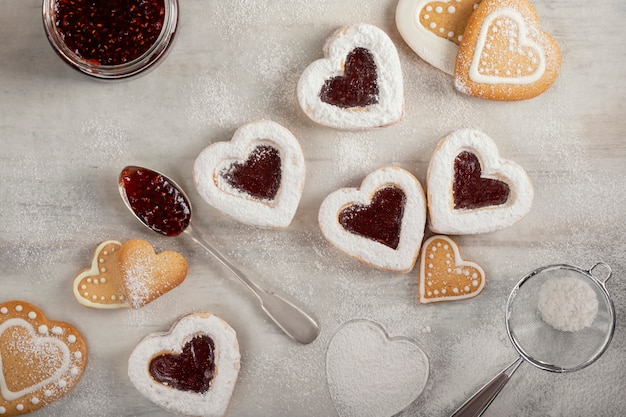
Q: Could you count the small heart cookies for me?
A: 3